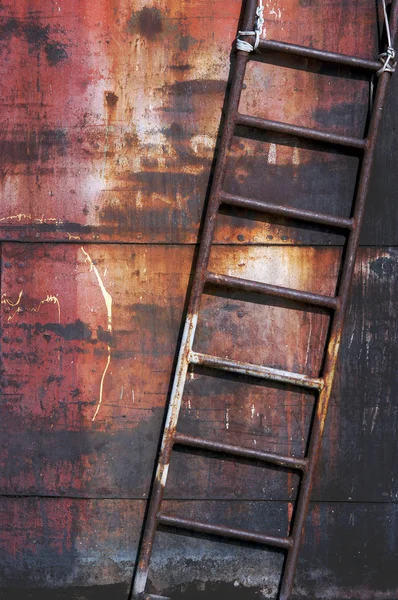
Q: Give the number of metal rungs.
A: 7